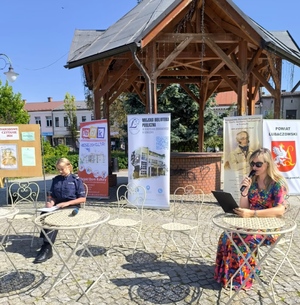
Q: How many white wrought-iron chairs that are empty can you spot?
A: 3